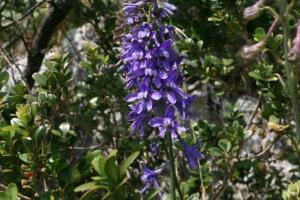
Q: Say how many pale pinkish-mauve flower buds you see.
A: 3